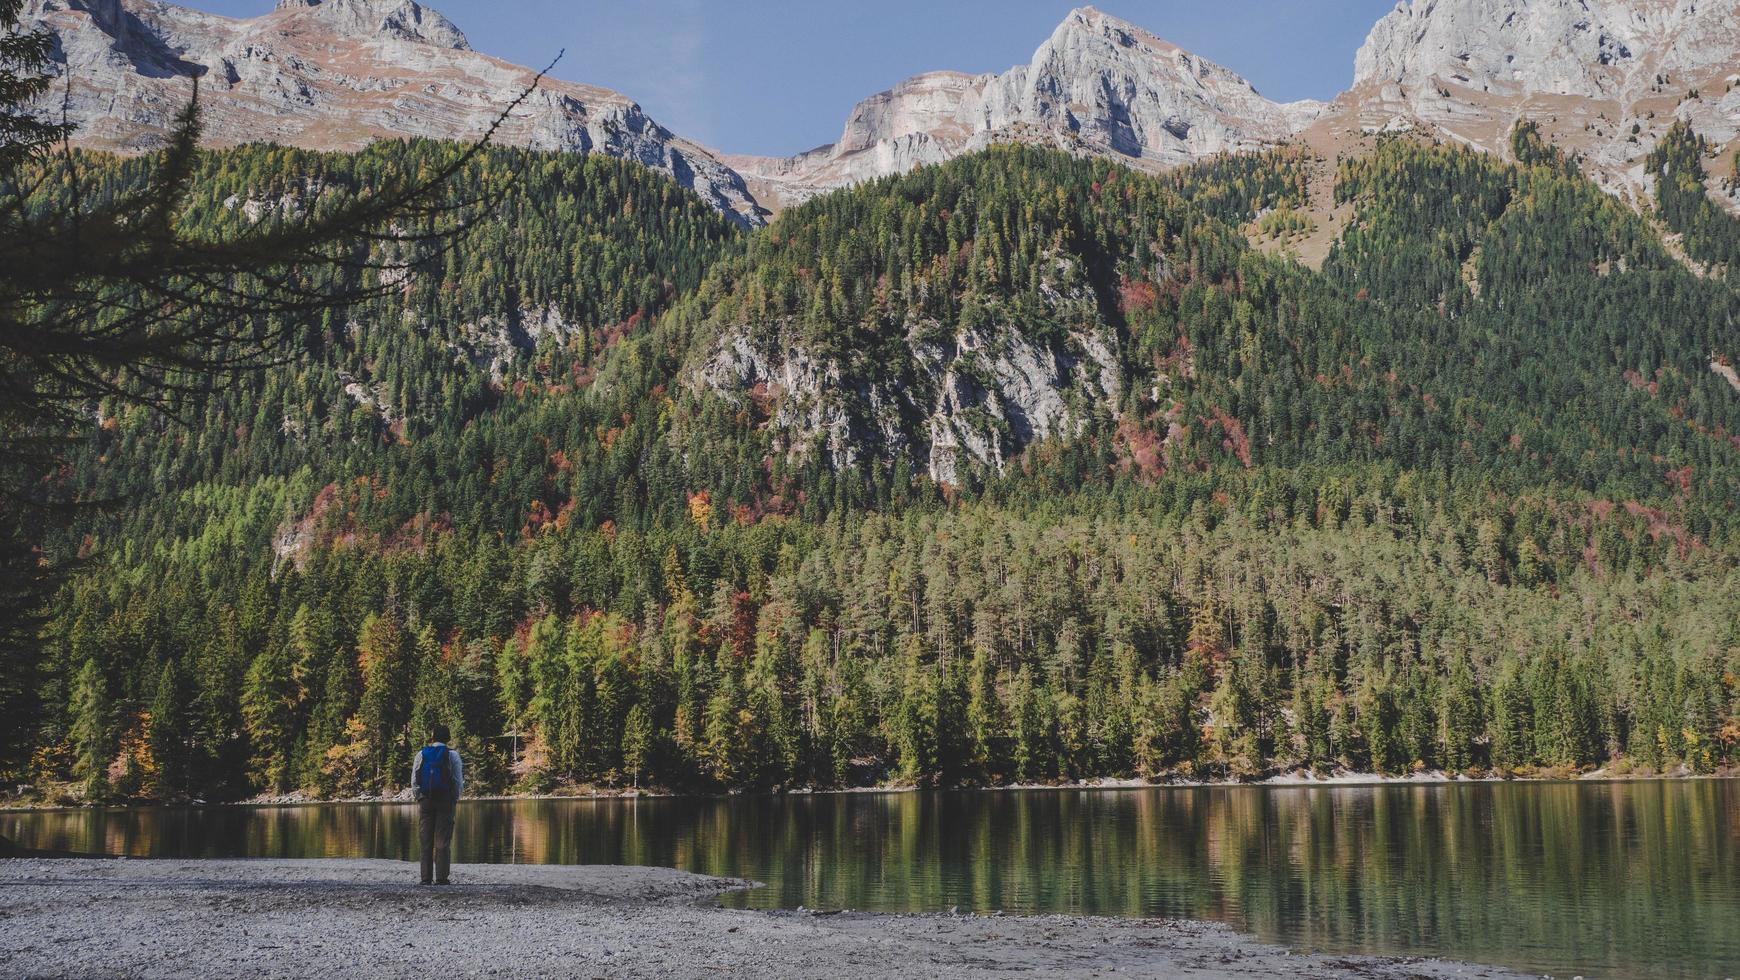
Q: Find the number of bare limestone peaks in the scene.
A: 3